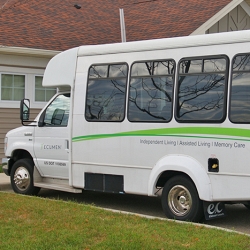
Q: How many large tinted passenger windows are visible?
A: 4